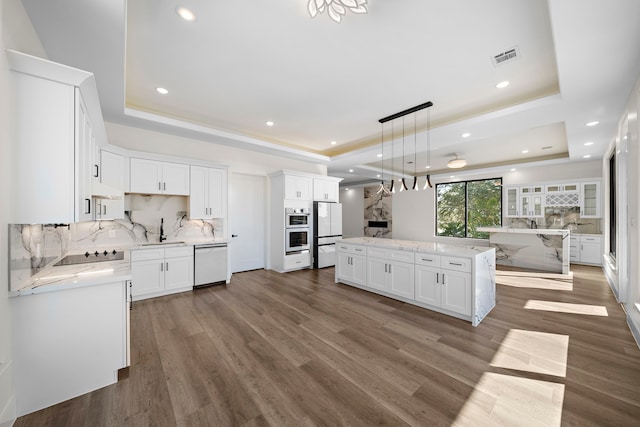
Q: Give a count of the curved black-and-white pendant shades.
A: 5